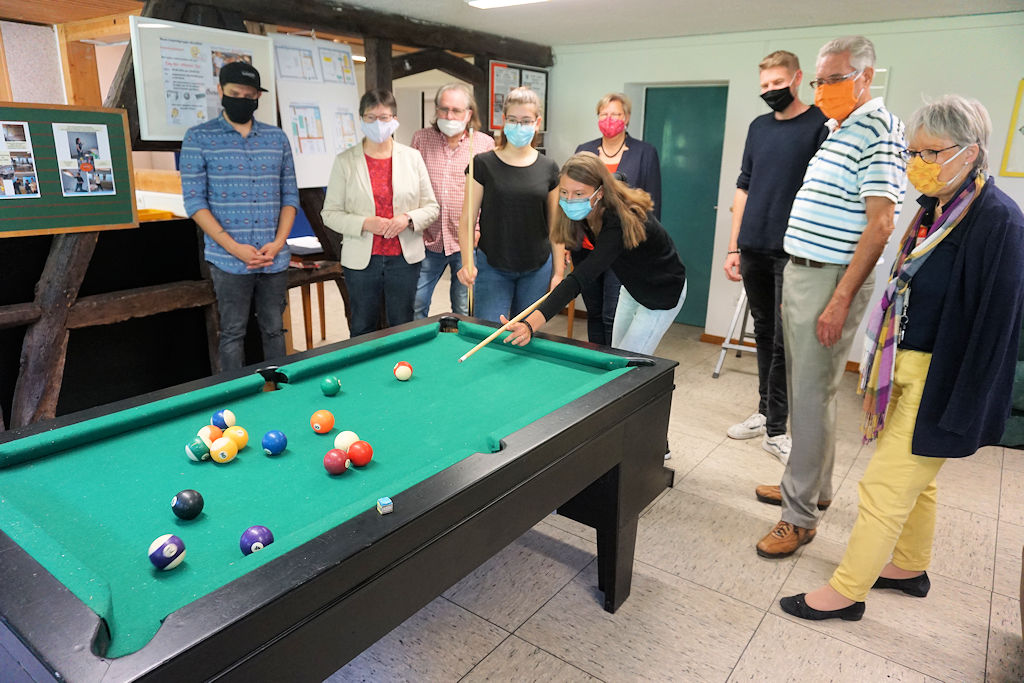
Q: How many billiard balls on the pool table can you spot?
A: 15